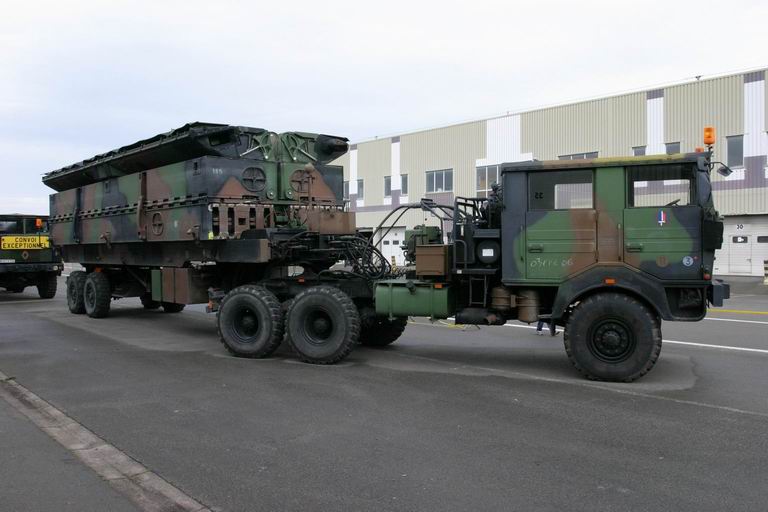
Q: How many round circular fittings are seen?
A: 3